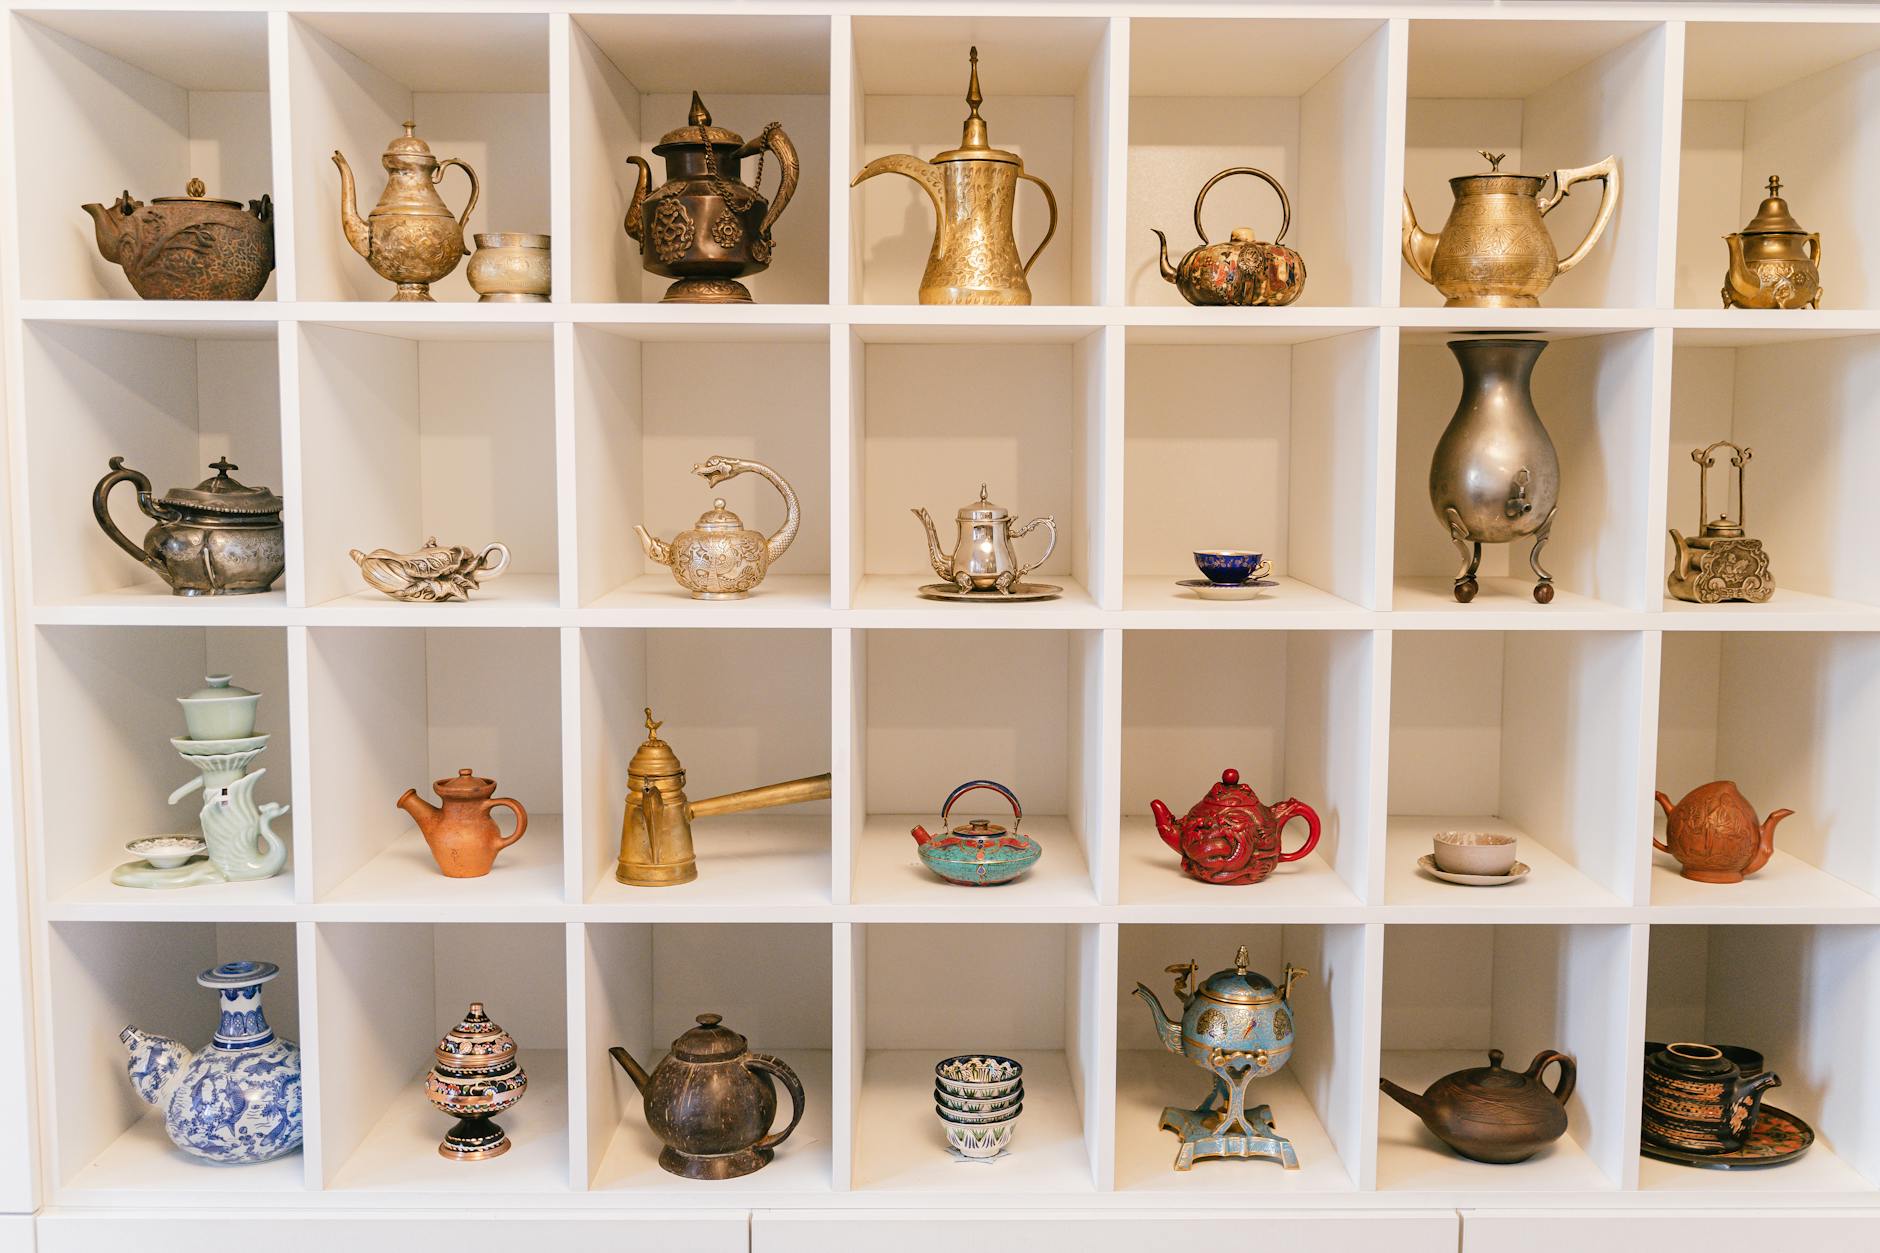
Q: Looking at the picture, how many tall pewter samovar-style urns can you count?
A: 1